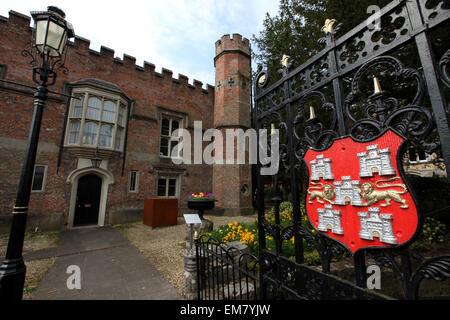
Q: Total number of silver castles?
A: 5